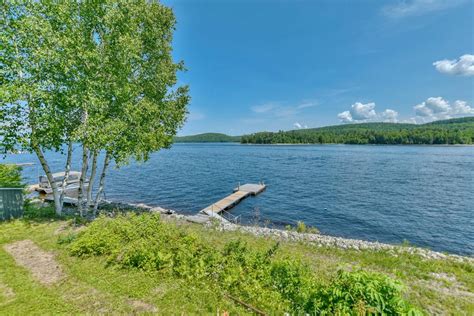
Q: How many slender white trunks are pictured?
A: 5